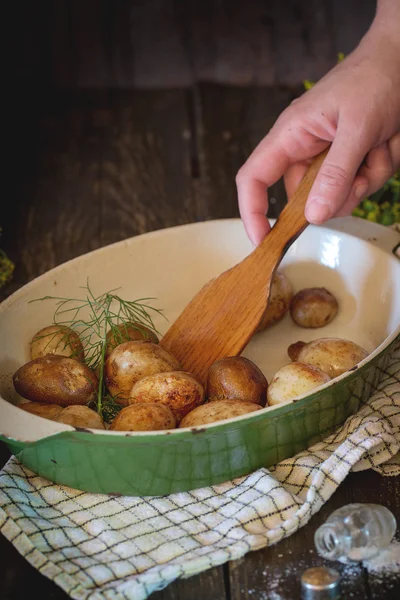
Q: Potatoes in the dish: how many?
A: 14